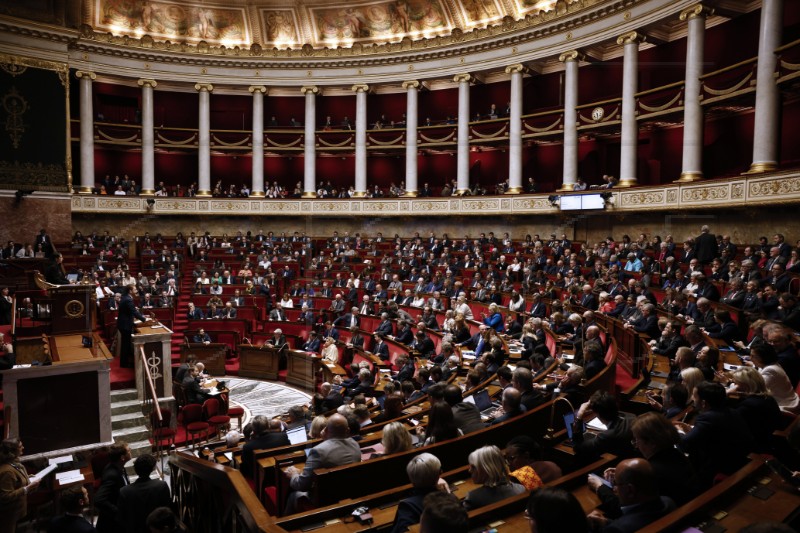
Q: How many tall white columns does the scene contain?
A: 13